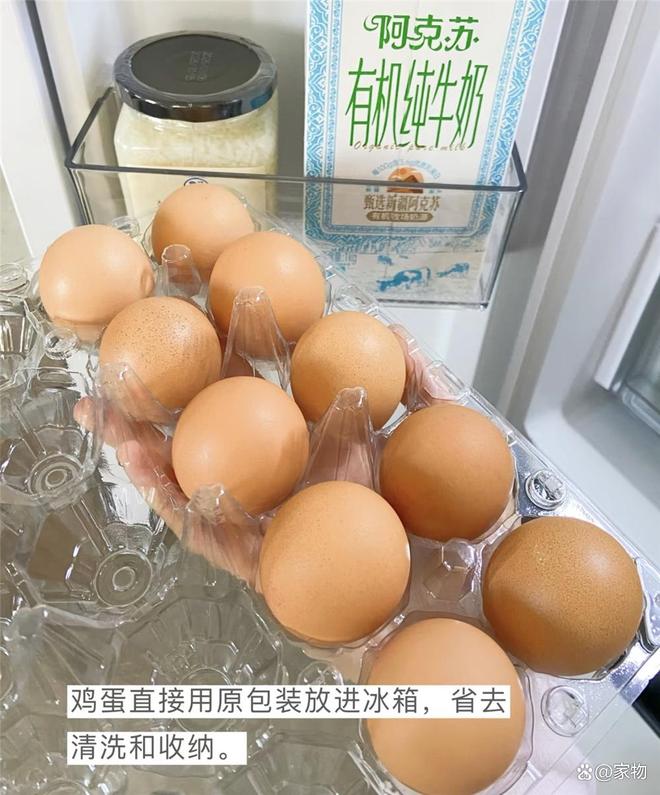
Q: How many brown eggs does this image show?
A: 10